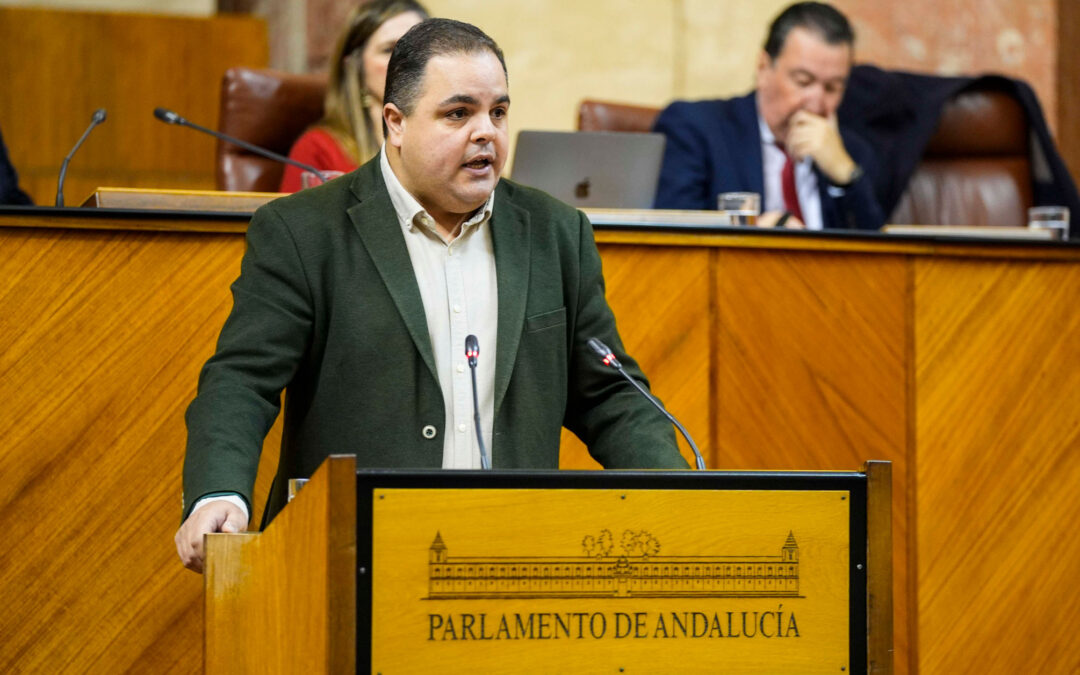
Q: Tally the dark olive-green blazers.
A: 1